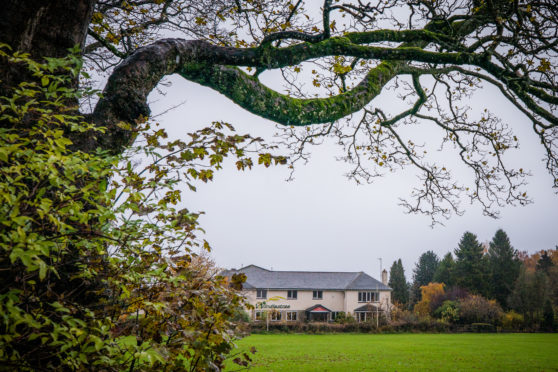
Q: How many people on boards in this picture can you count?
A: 0